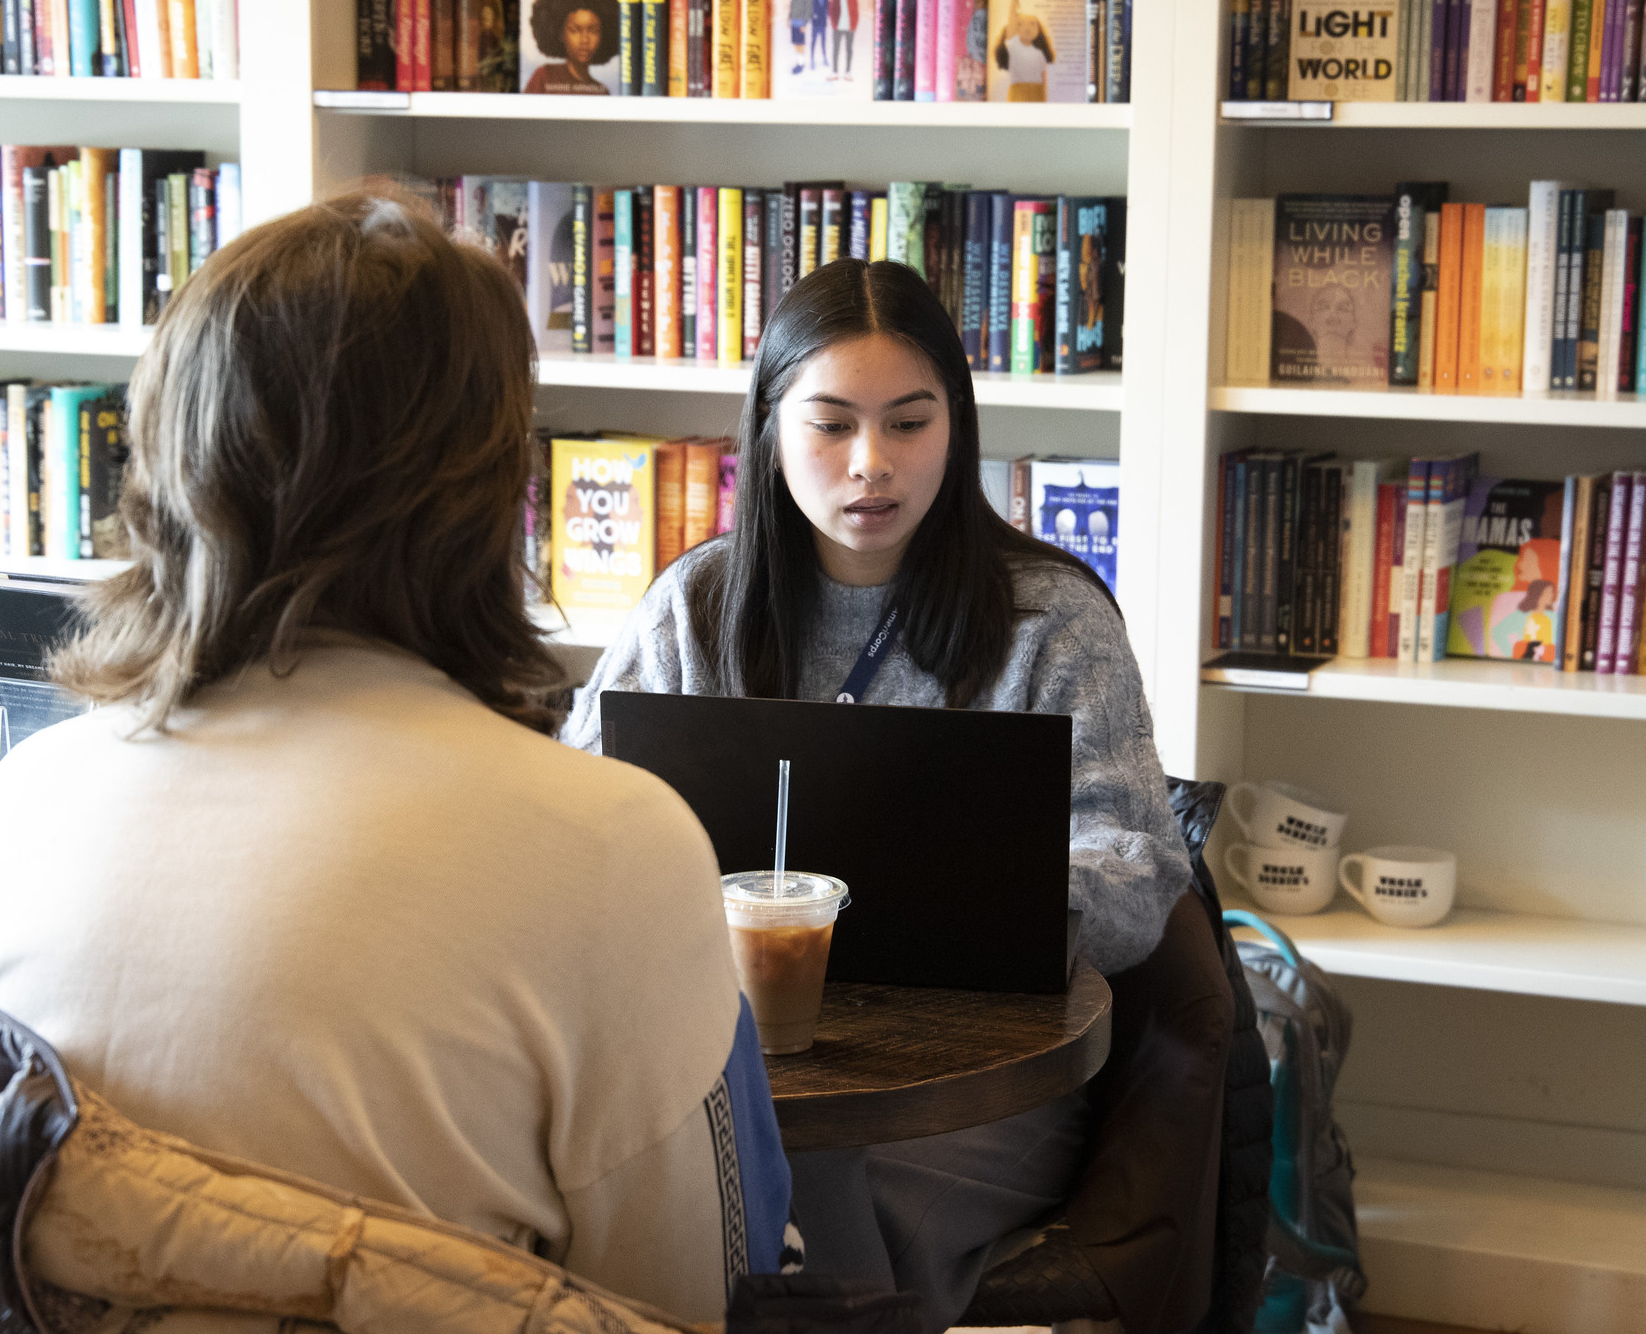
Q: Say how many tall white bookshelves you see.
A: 3